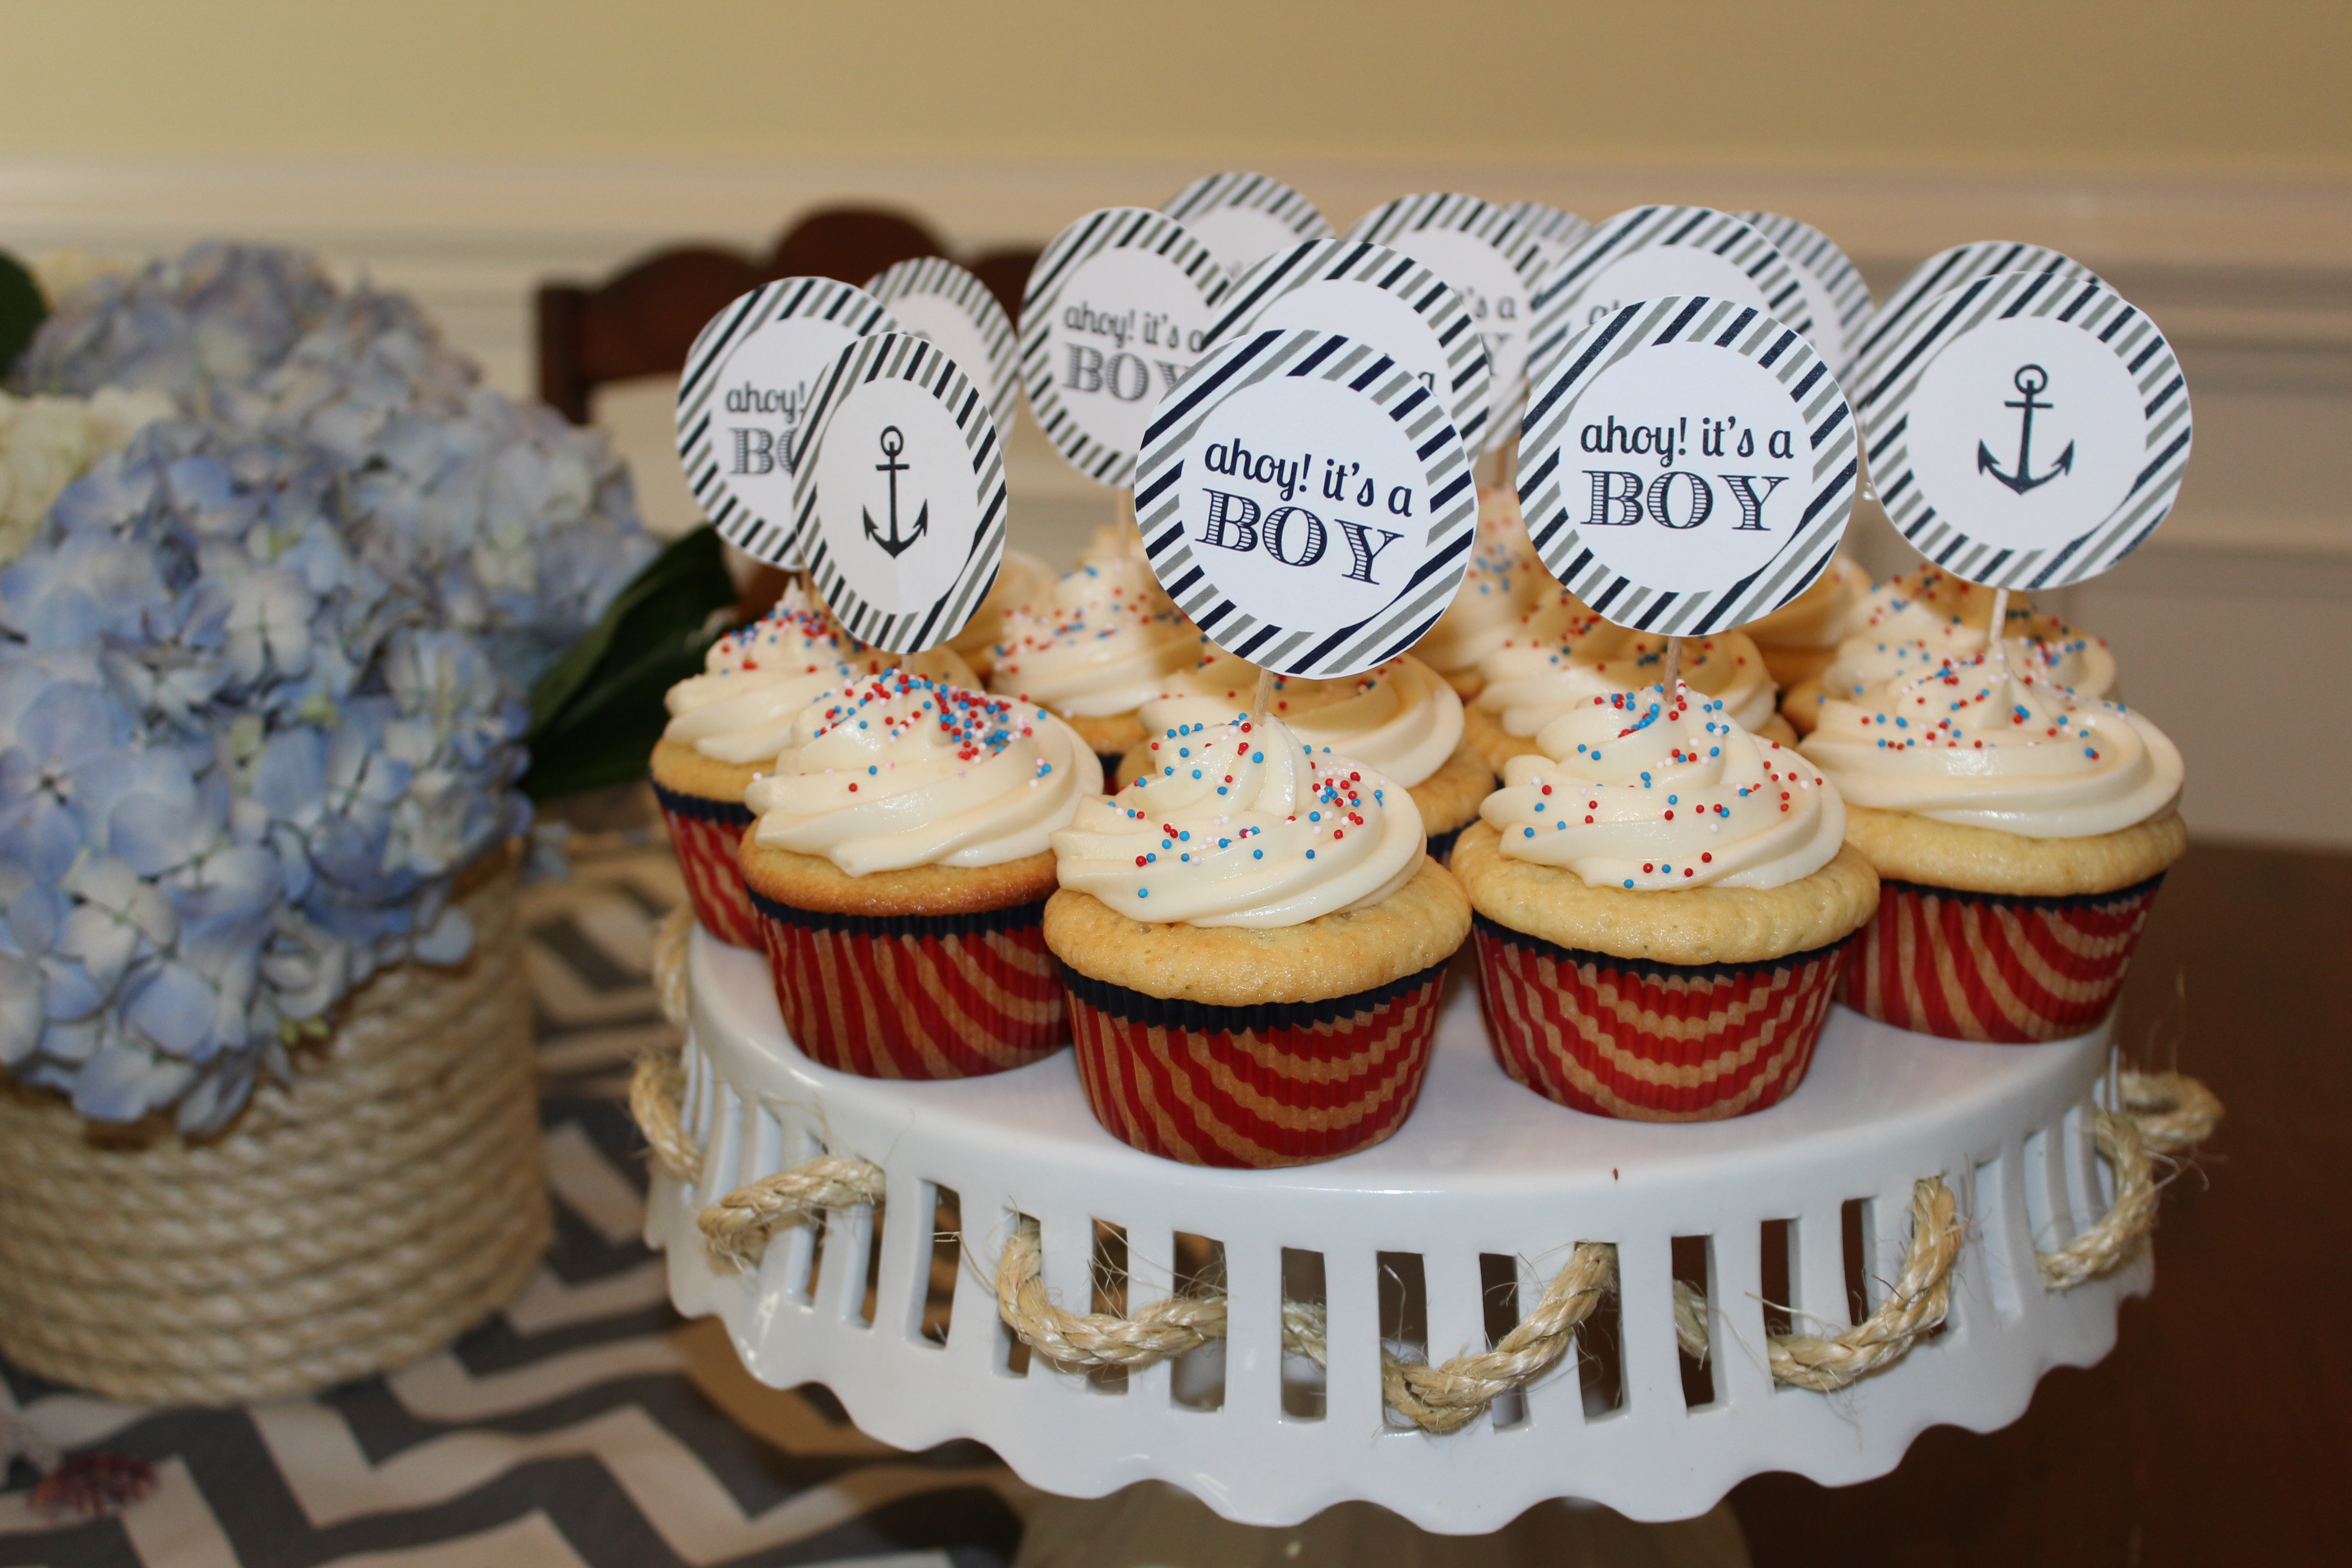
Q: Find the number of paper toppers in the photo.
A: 14